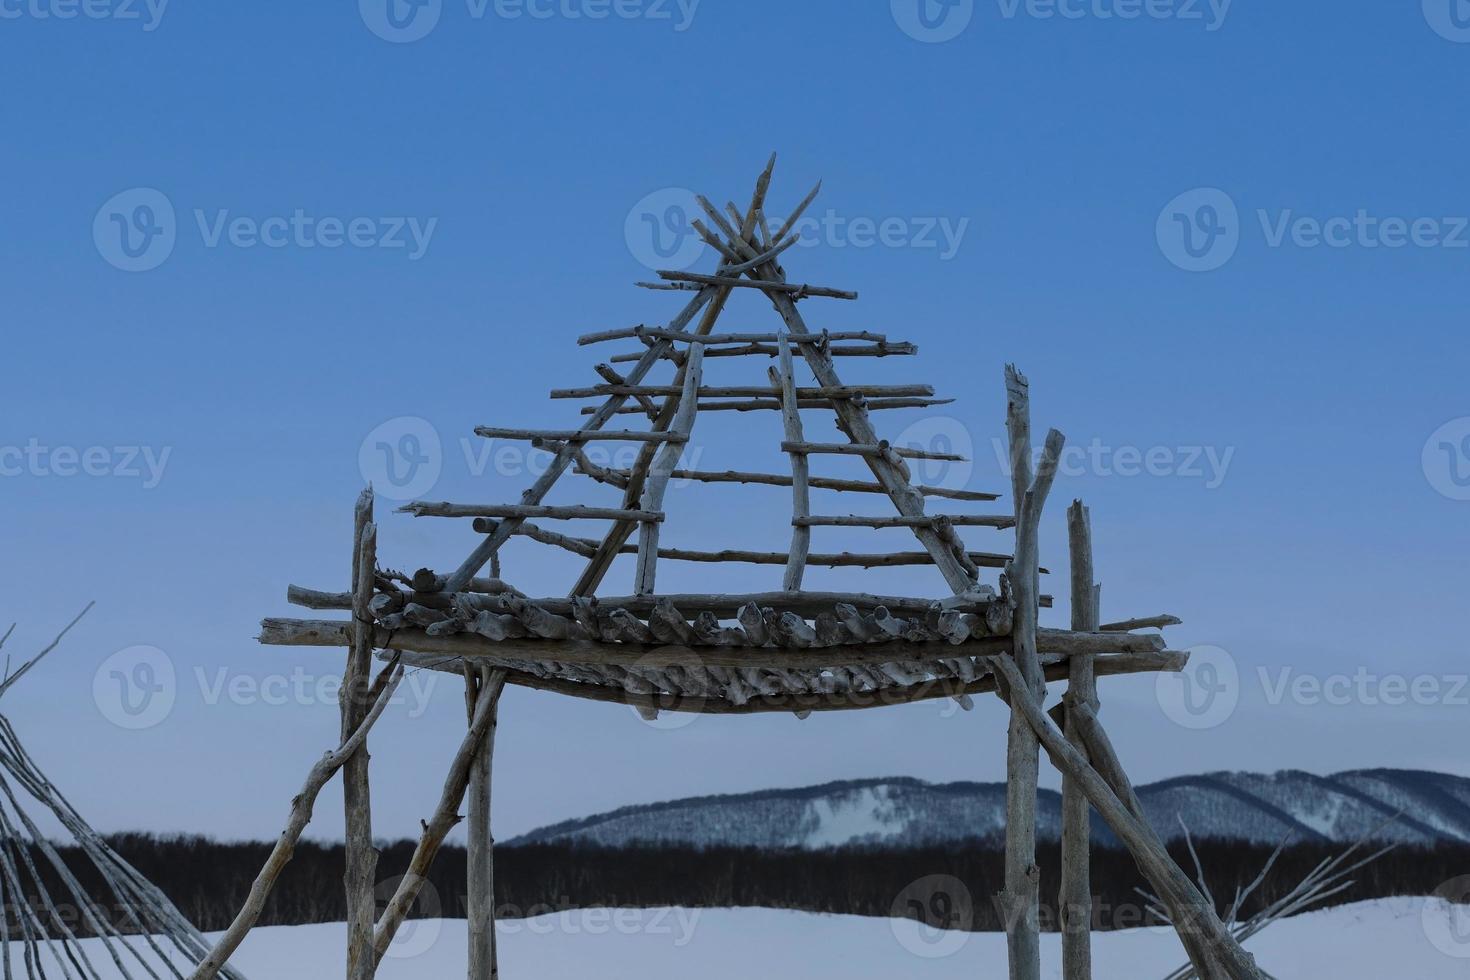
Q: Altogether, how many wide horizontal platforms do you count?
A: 1